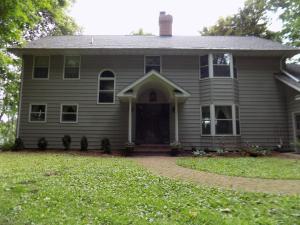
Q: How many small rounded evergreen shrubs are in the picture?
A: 5